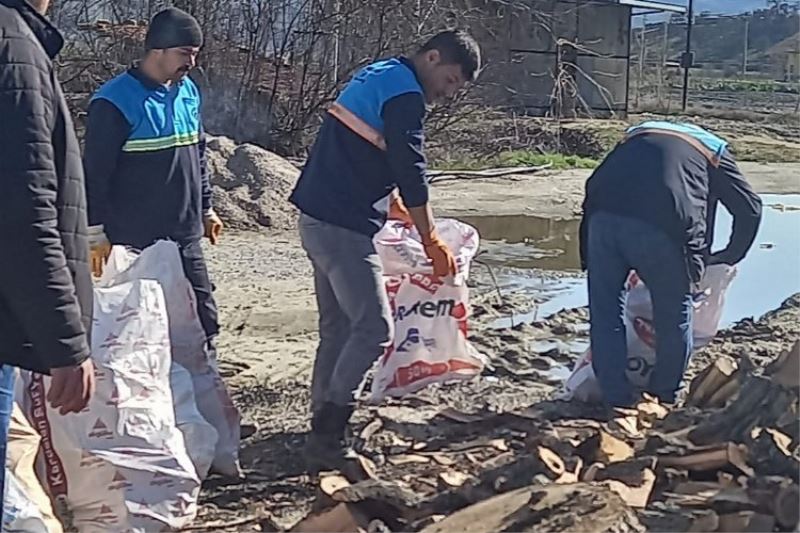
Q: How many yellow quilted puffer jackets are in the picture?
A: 0